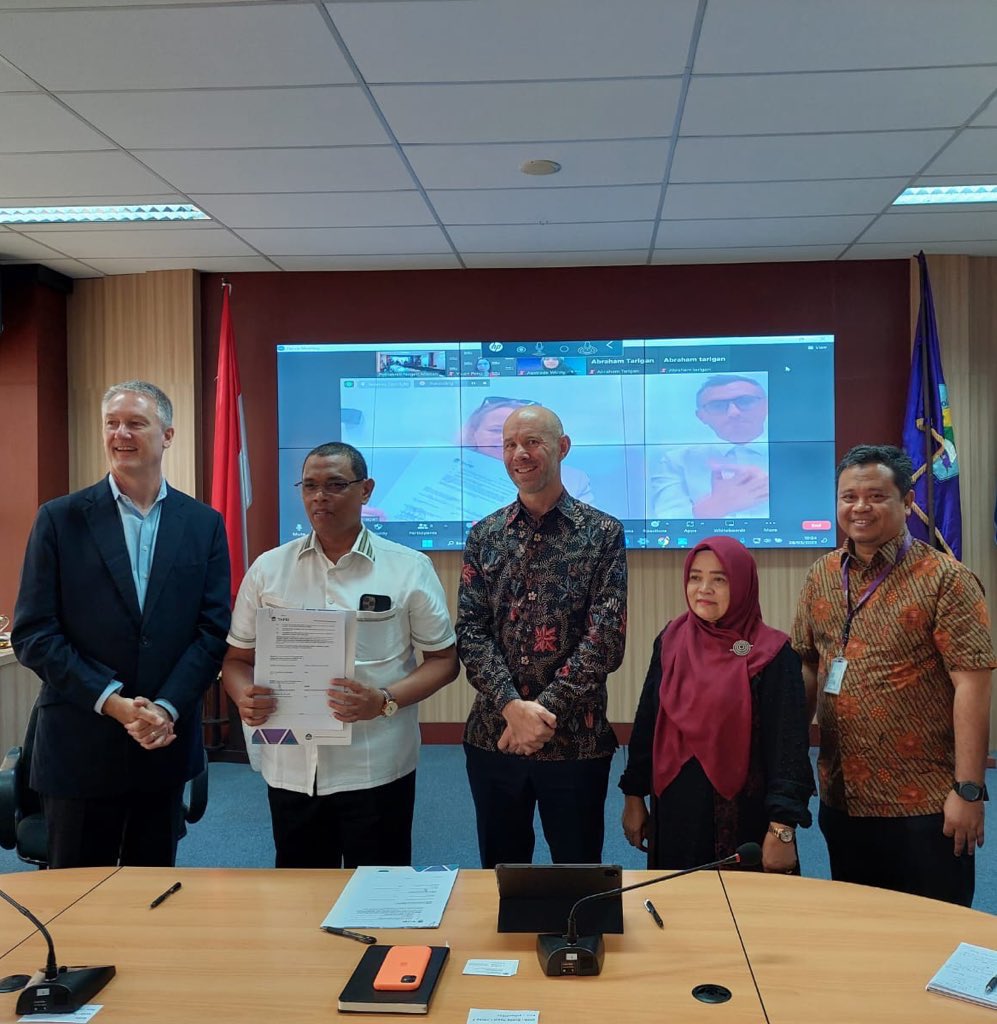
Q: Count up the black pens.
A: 4